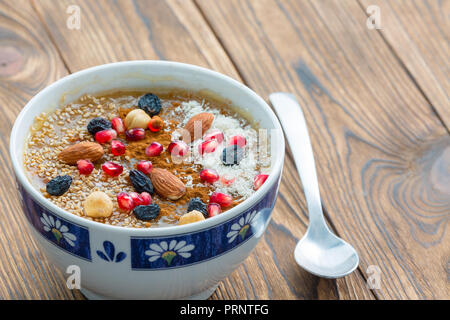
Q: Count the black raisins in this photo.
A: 7